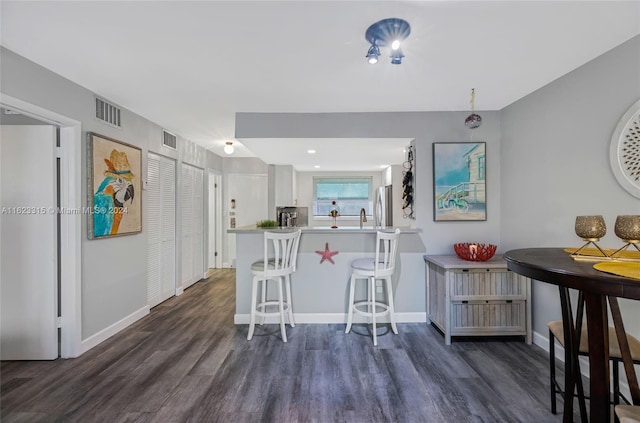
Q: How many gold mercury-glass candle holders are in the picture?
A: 2